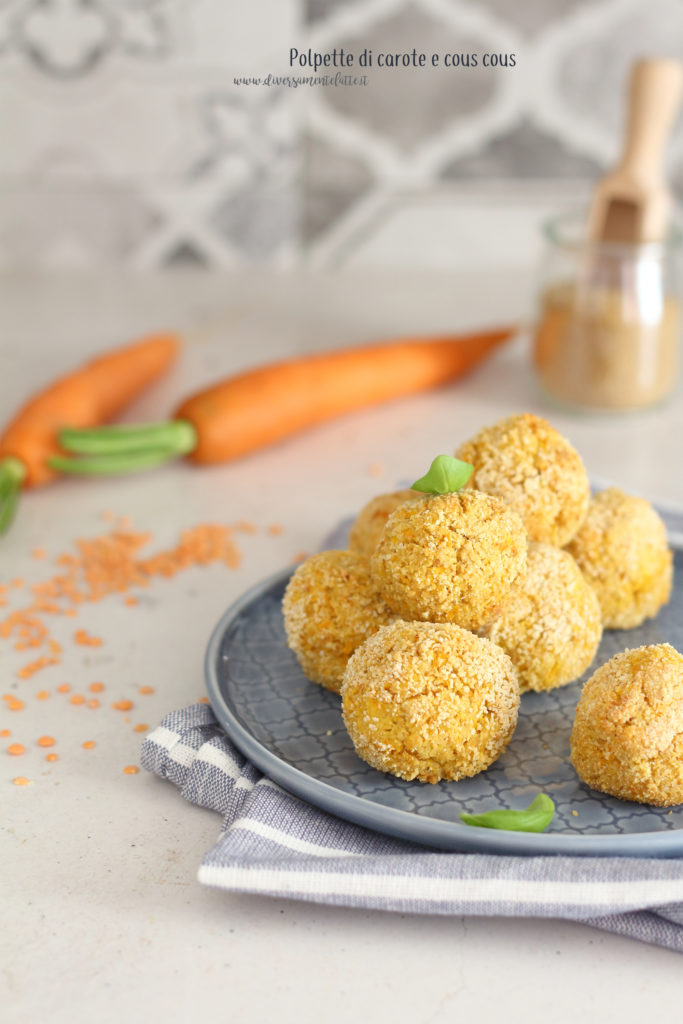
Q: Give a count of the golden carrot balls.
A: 8